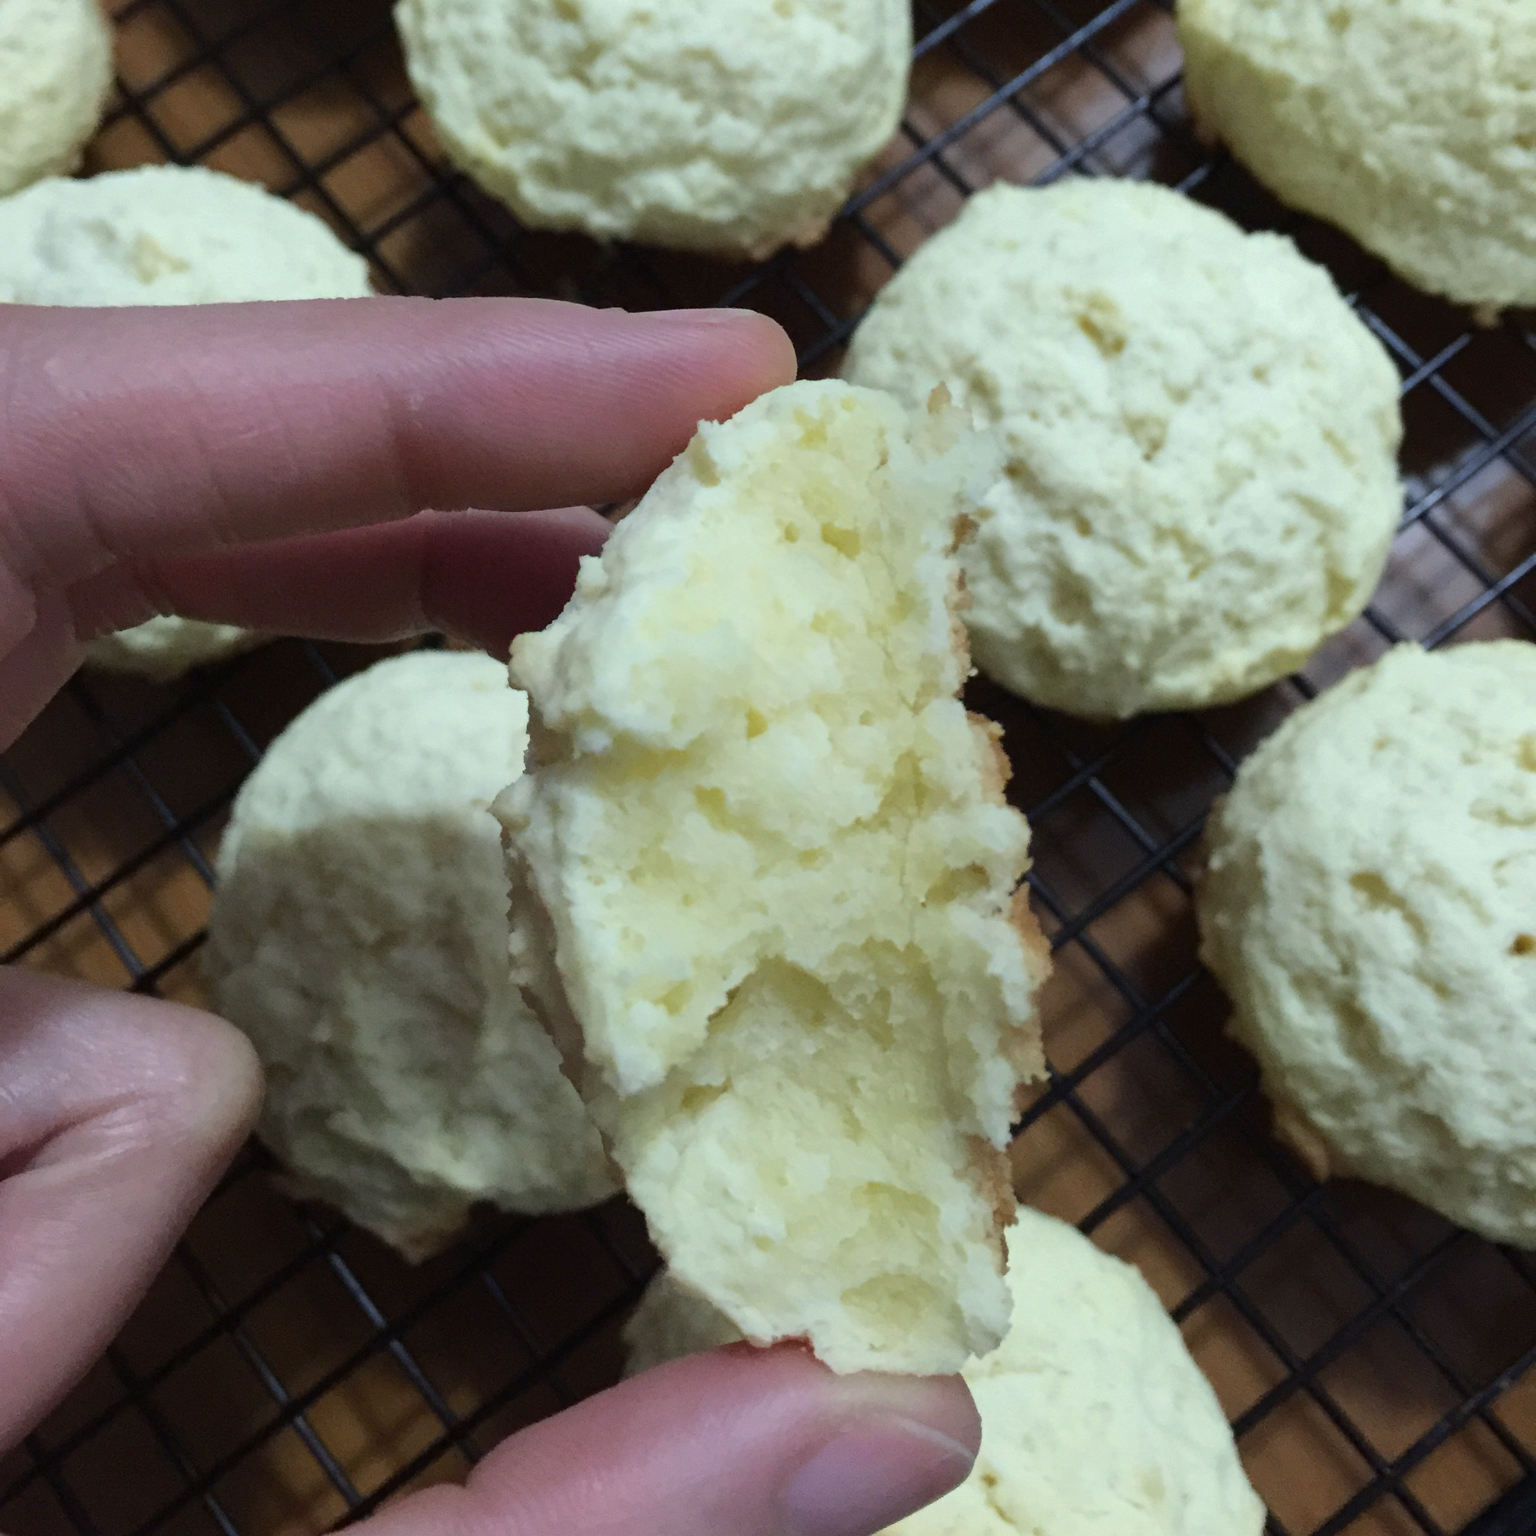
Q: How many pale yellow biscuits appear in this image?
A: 9